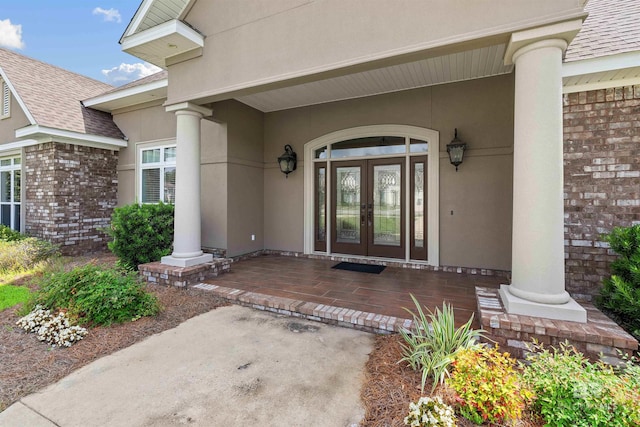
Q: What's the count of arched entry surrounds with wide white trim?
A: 1